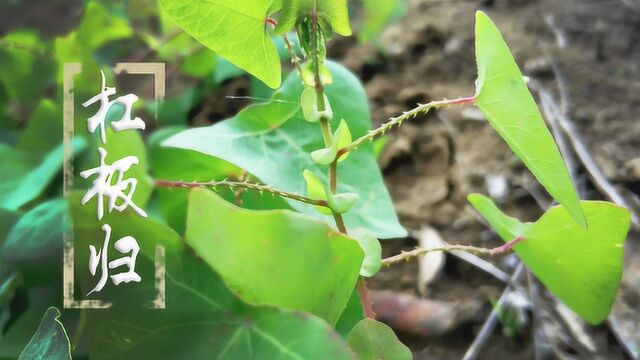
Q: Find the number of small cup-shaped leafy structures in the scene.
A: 5